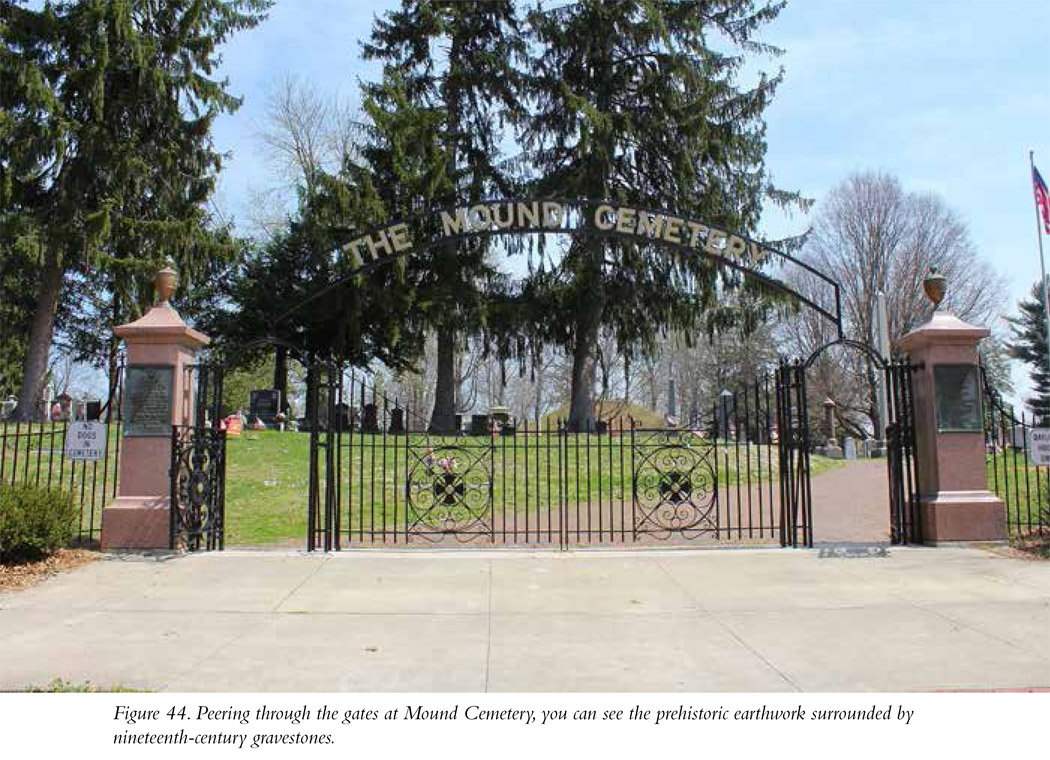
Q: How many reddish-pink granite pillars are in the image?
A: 2